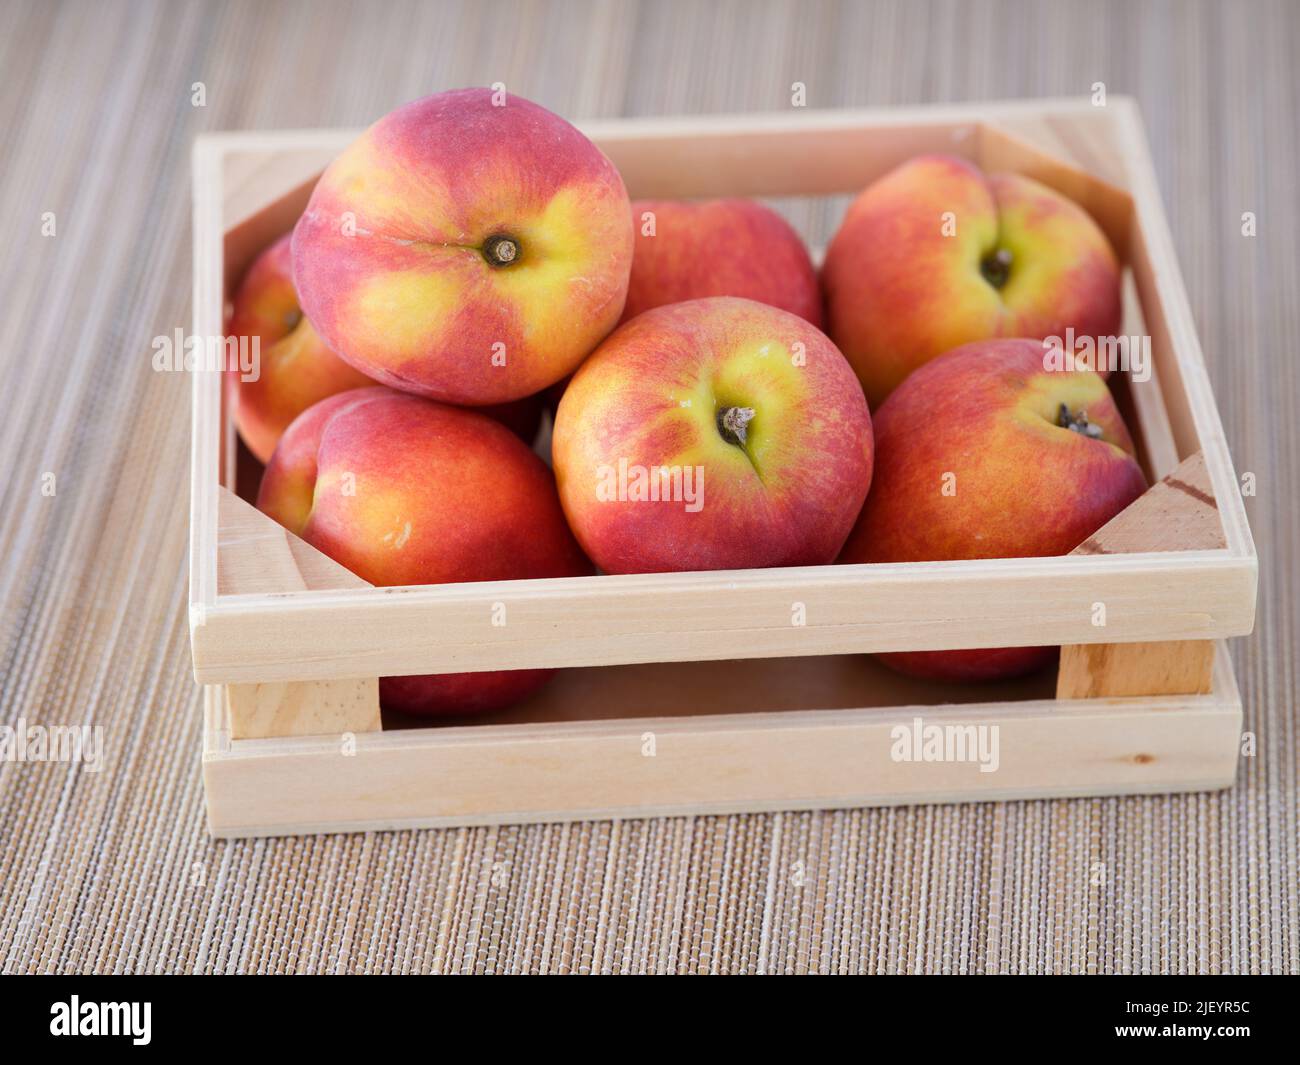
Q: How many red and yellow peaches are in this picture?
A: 7